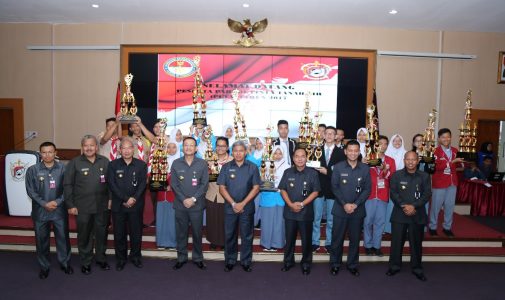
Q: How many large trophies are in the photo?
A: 11